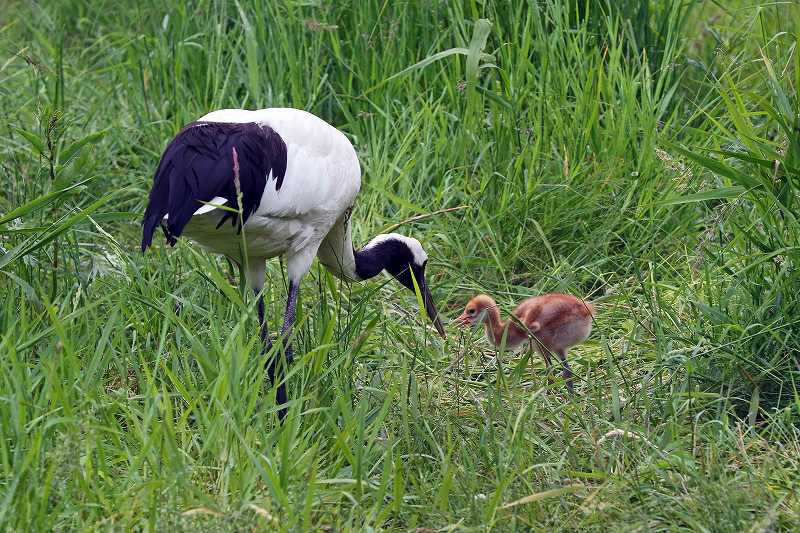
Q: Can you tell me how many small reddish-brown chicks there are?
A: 1